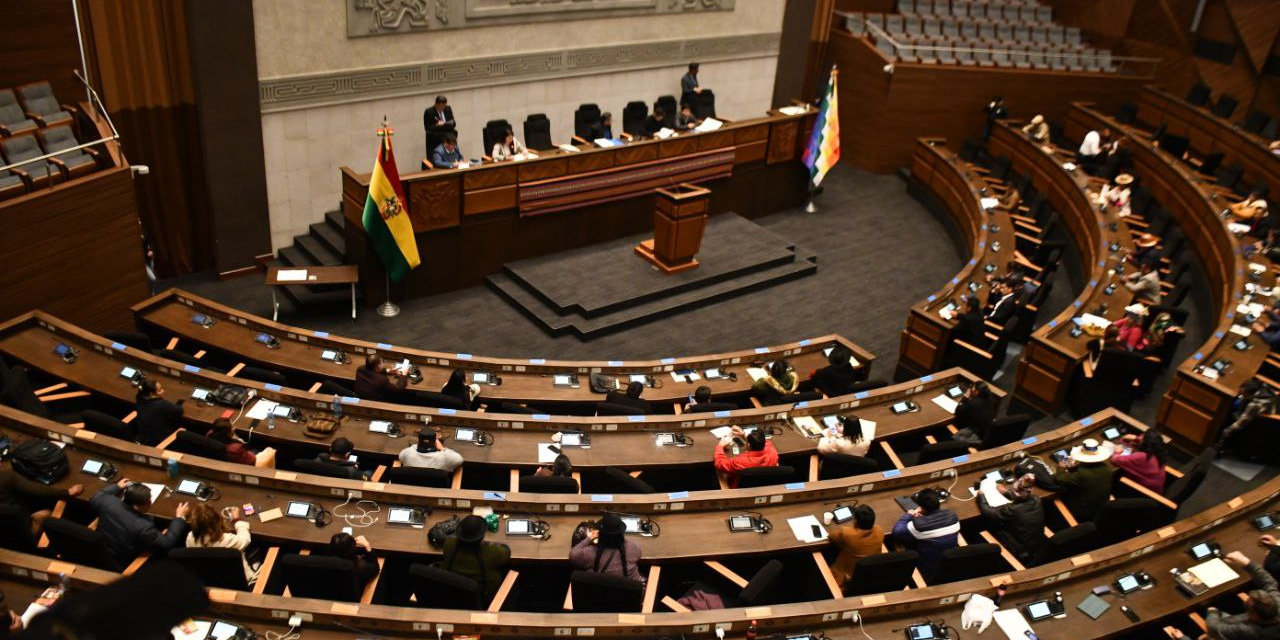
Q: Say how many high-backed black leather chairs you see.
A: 7